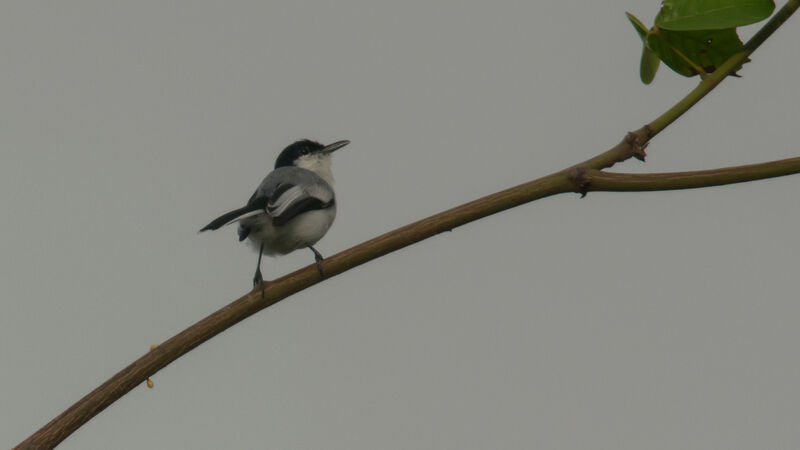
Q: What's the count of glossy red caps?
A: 0